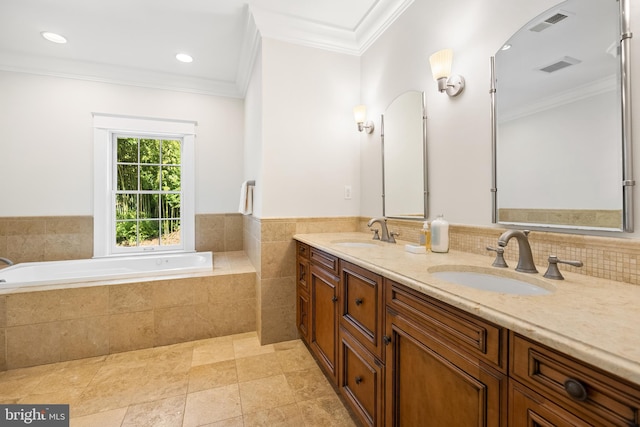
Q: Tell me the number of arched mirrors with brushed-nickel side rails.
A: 2